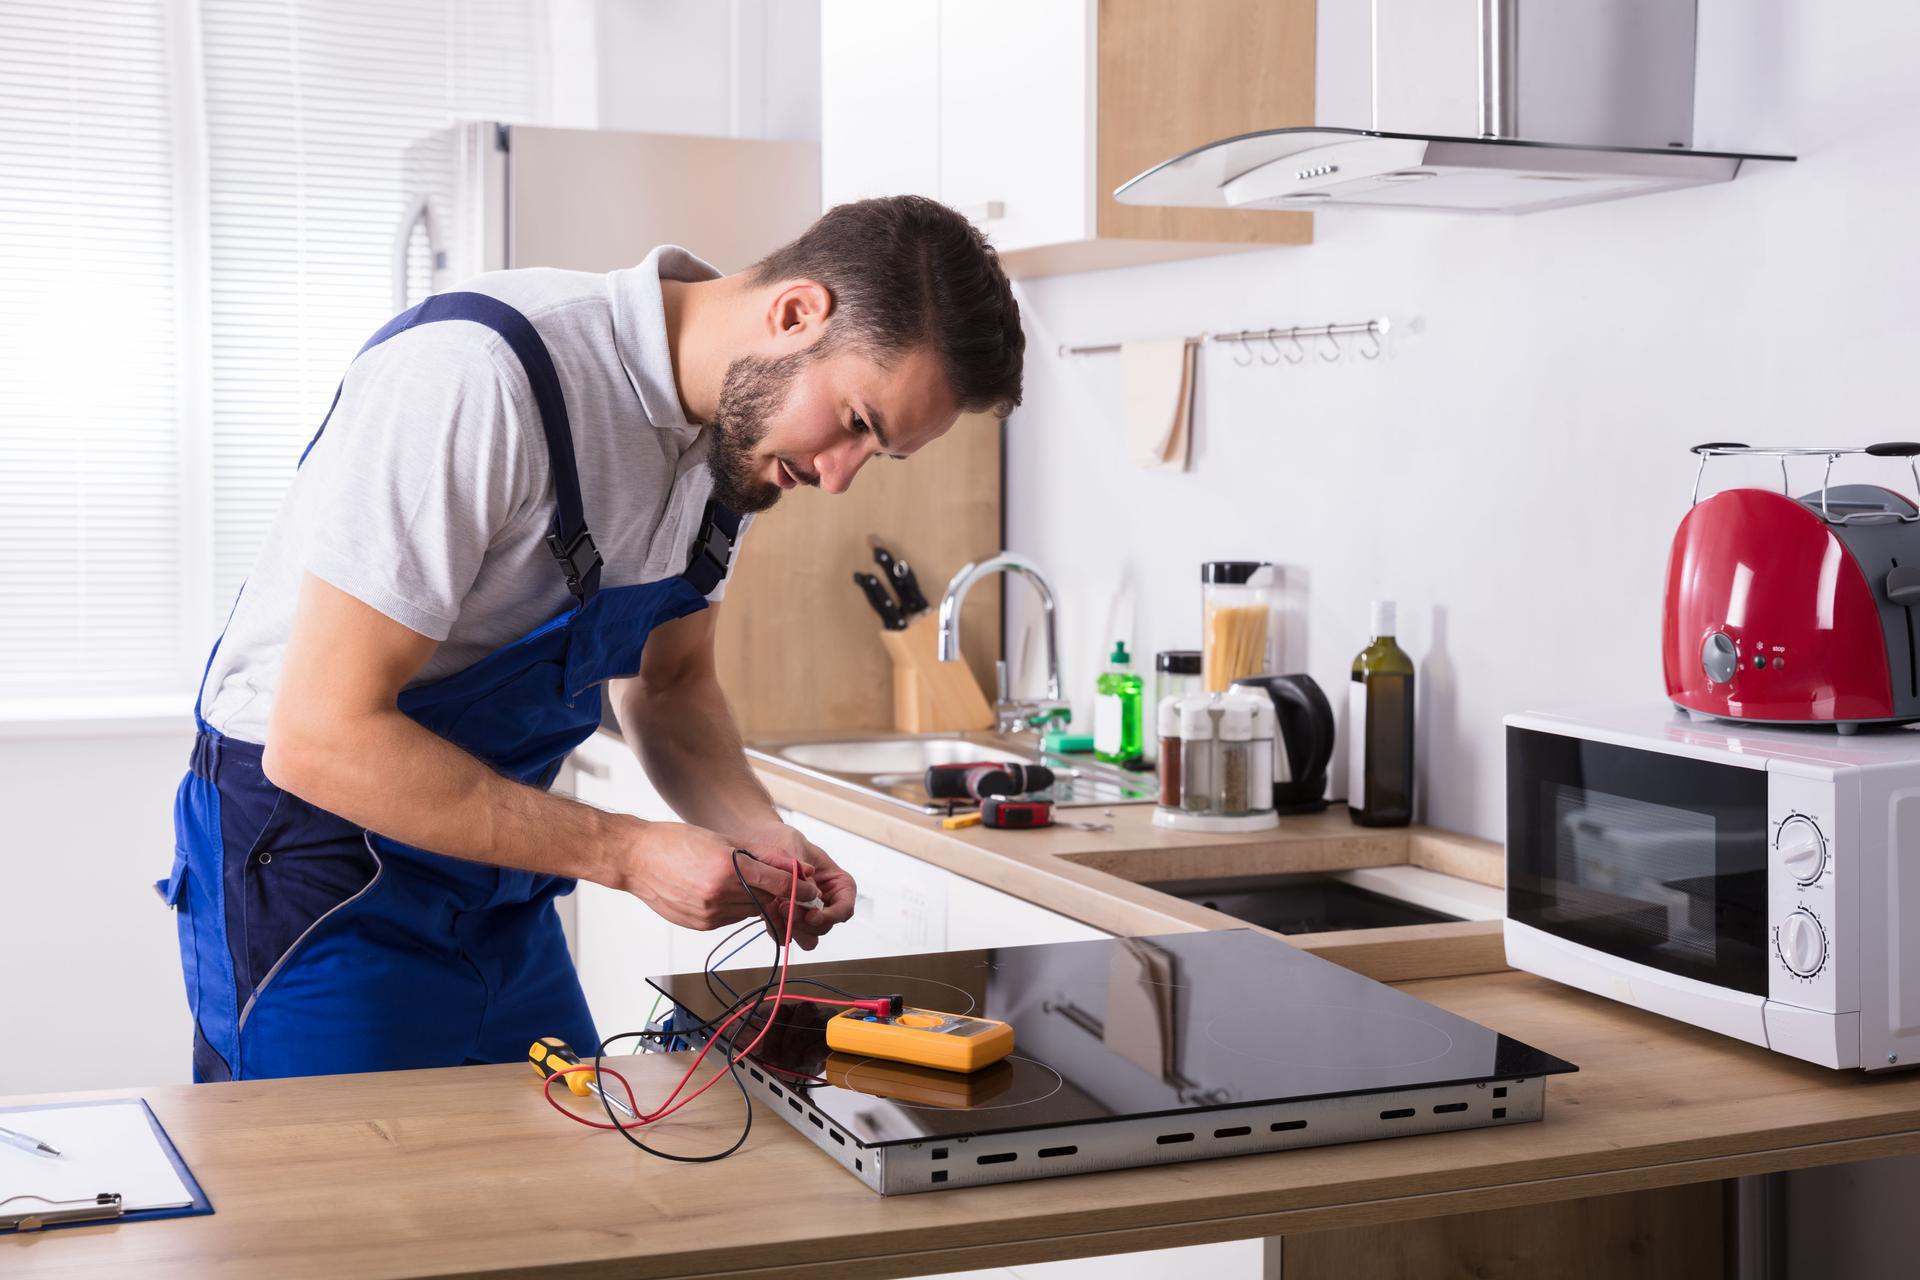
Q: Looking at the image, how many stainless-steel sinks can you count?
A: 1